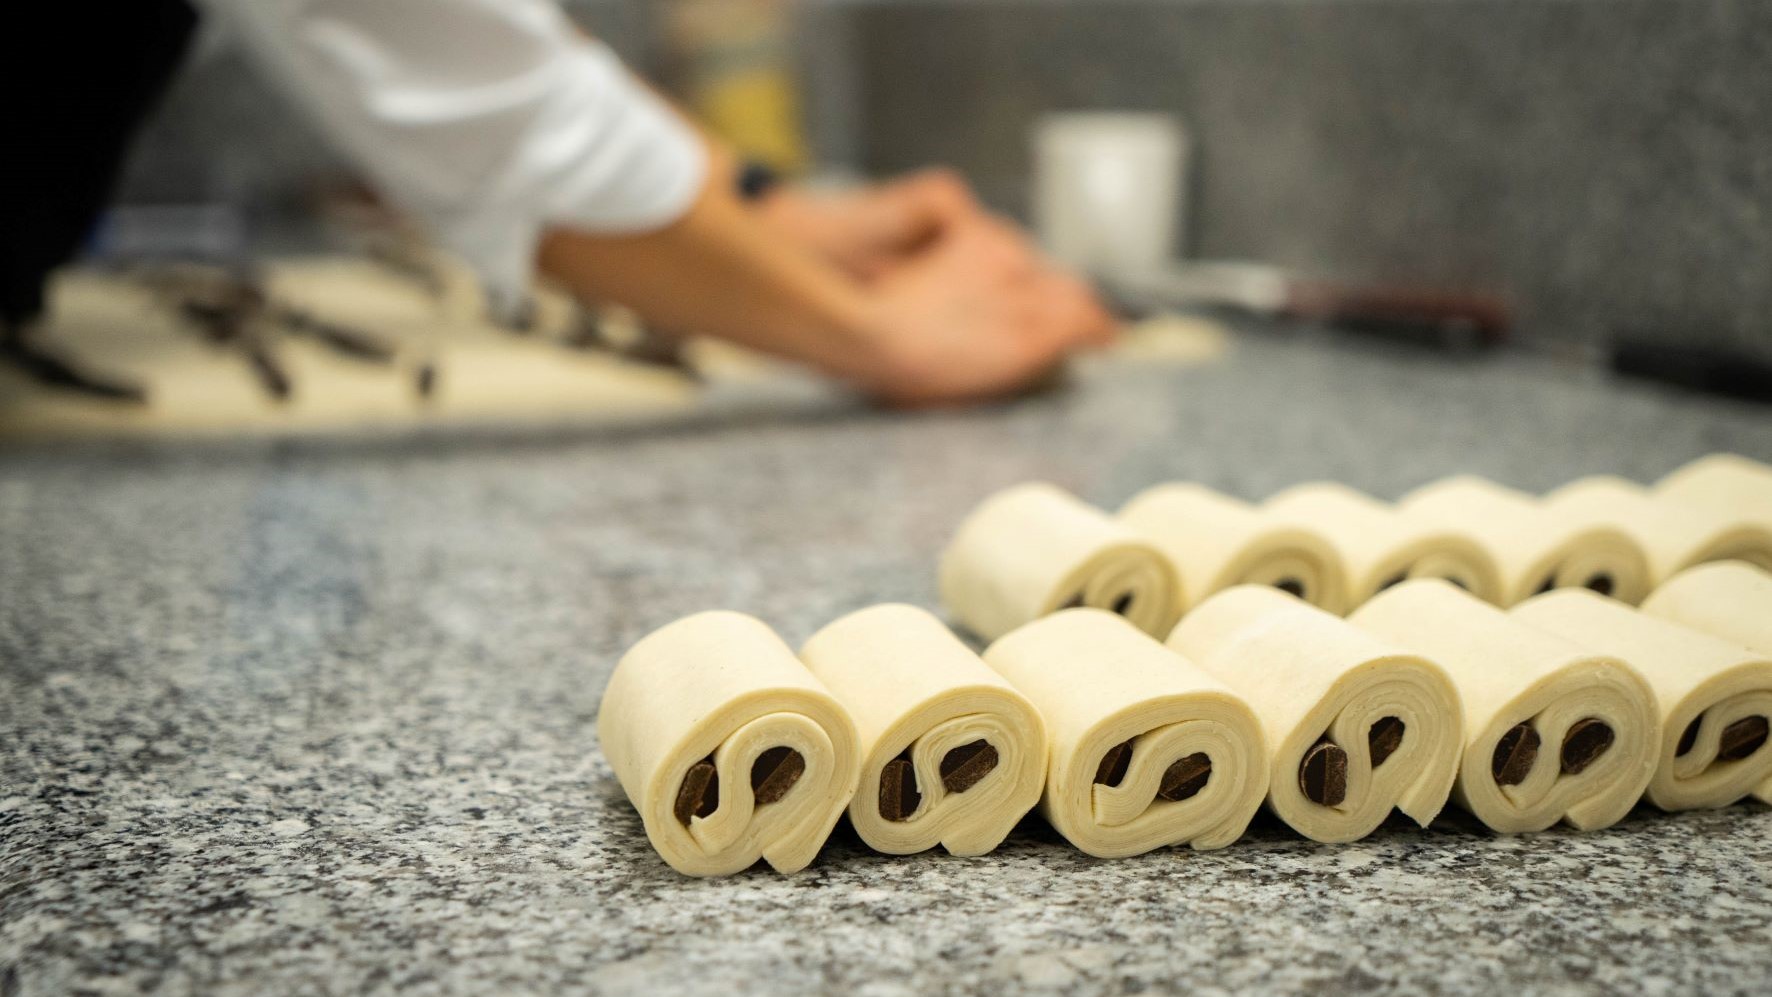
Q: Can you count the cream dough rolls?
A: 13